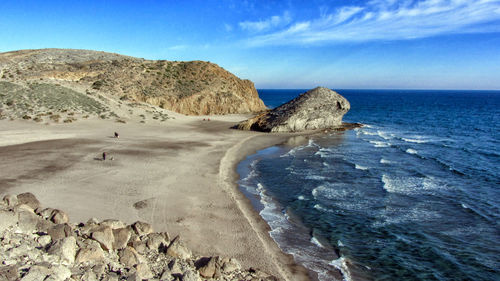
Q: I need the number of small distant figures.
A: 2